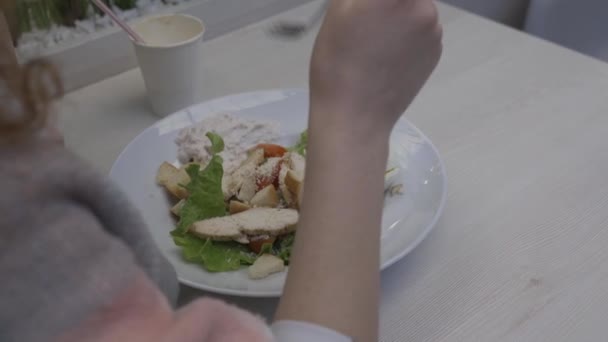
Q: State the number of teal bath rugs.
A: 0